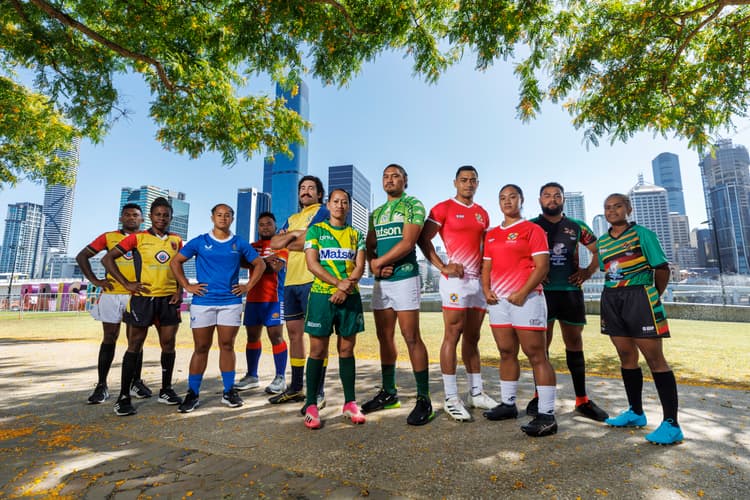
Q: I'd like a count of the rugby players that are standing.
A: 11